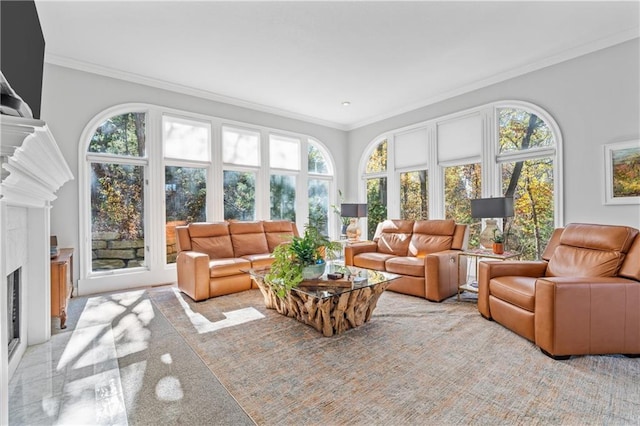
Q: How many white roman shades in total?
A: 5